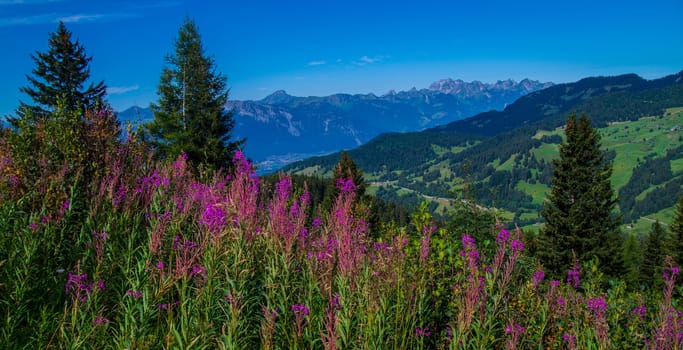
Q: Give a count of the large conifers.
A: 3